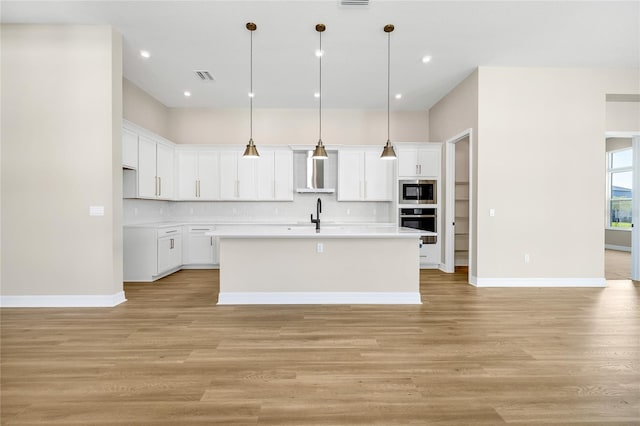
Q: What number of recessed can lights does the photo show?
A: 7